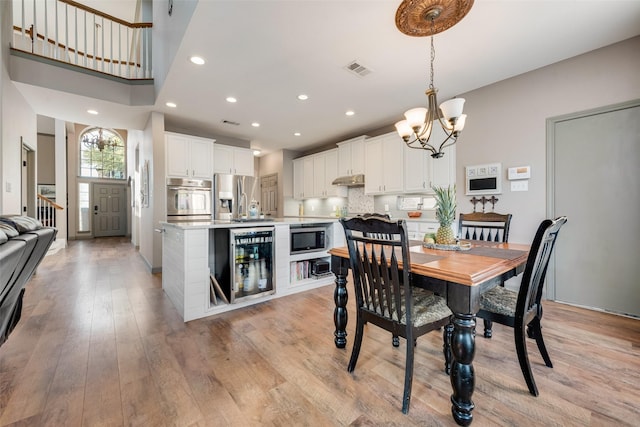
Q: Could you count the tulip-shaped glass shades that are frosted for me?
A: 5